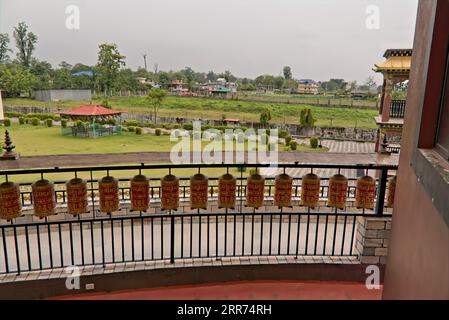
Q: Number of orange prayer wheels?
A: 14